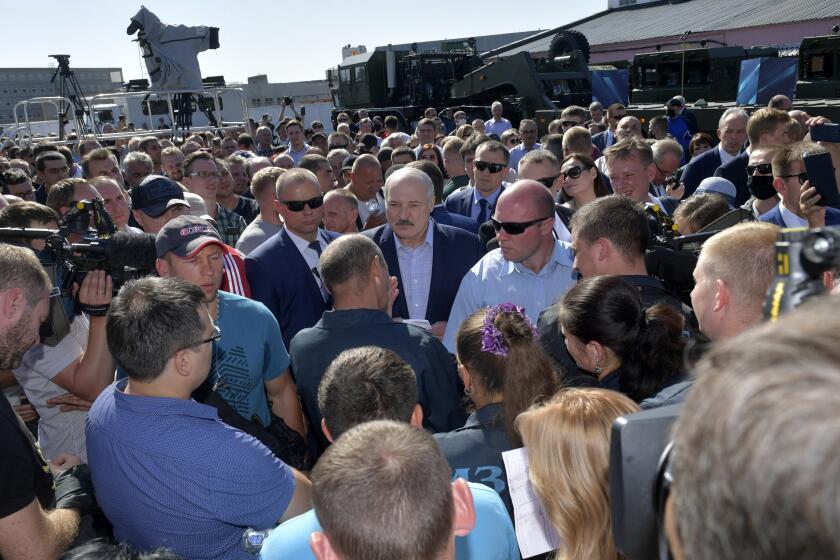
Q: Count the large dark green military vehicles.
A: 3